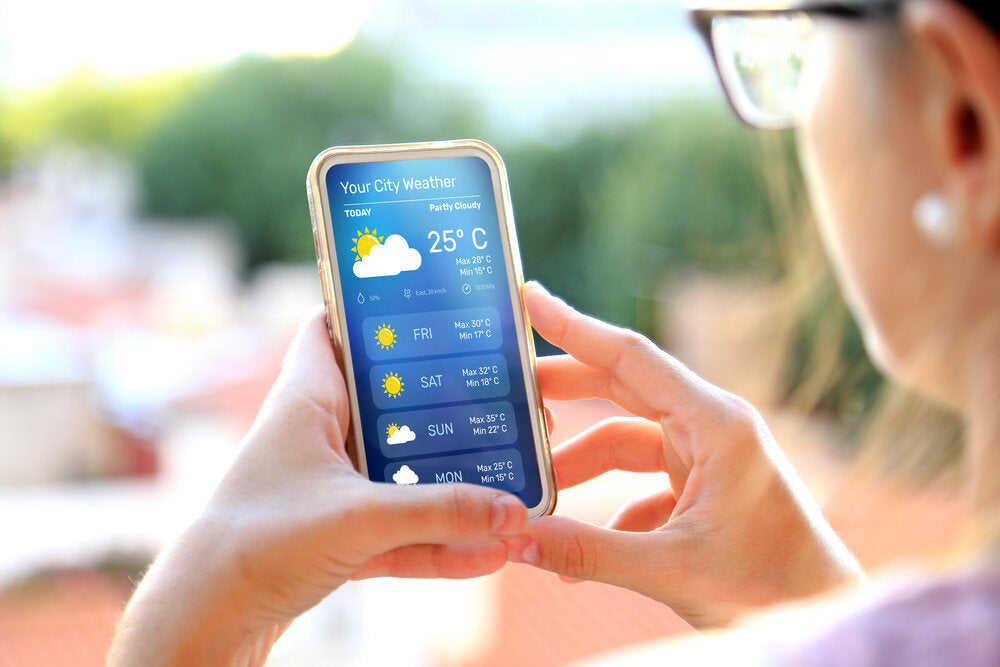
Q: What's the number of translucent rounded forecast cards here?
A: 4